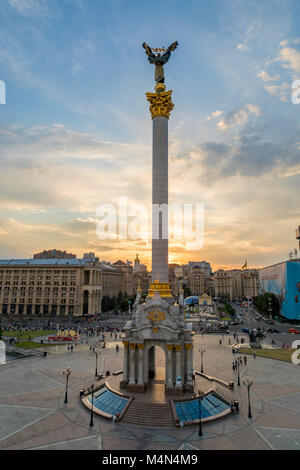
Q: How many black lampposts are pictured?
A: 7